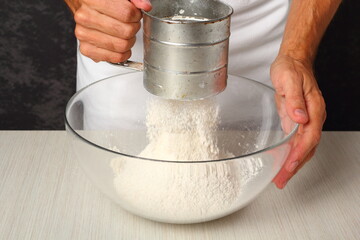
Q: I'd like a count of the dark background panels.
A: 2